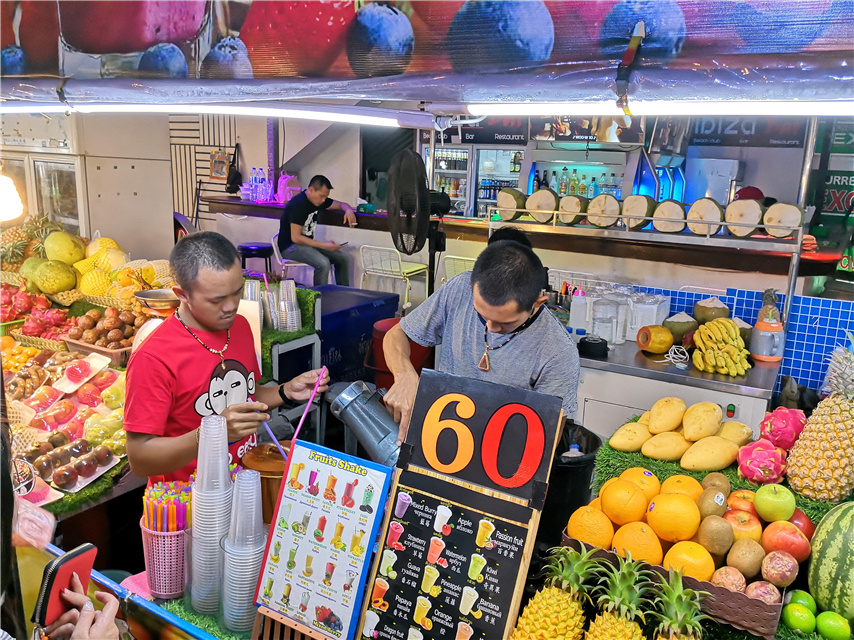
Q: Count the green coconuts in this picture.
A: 12